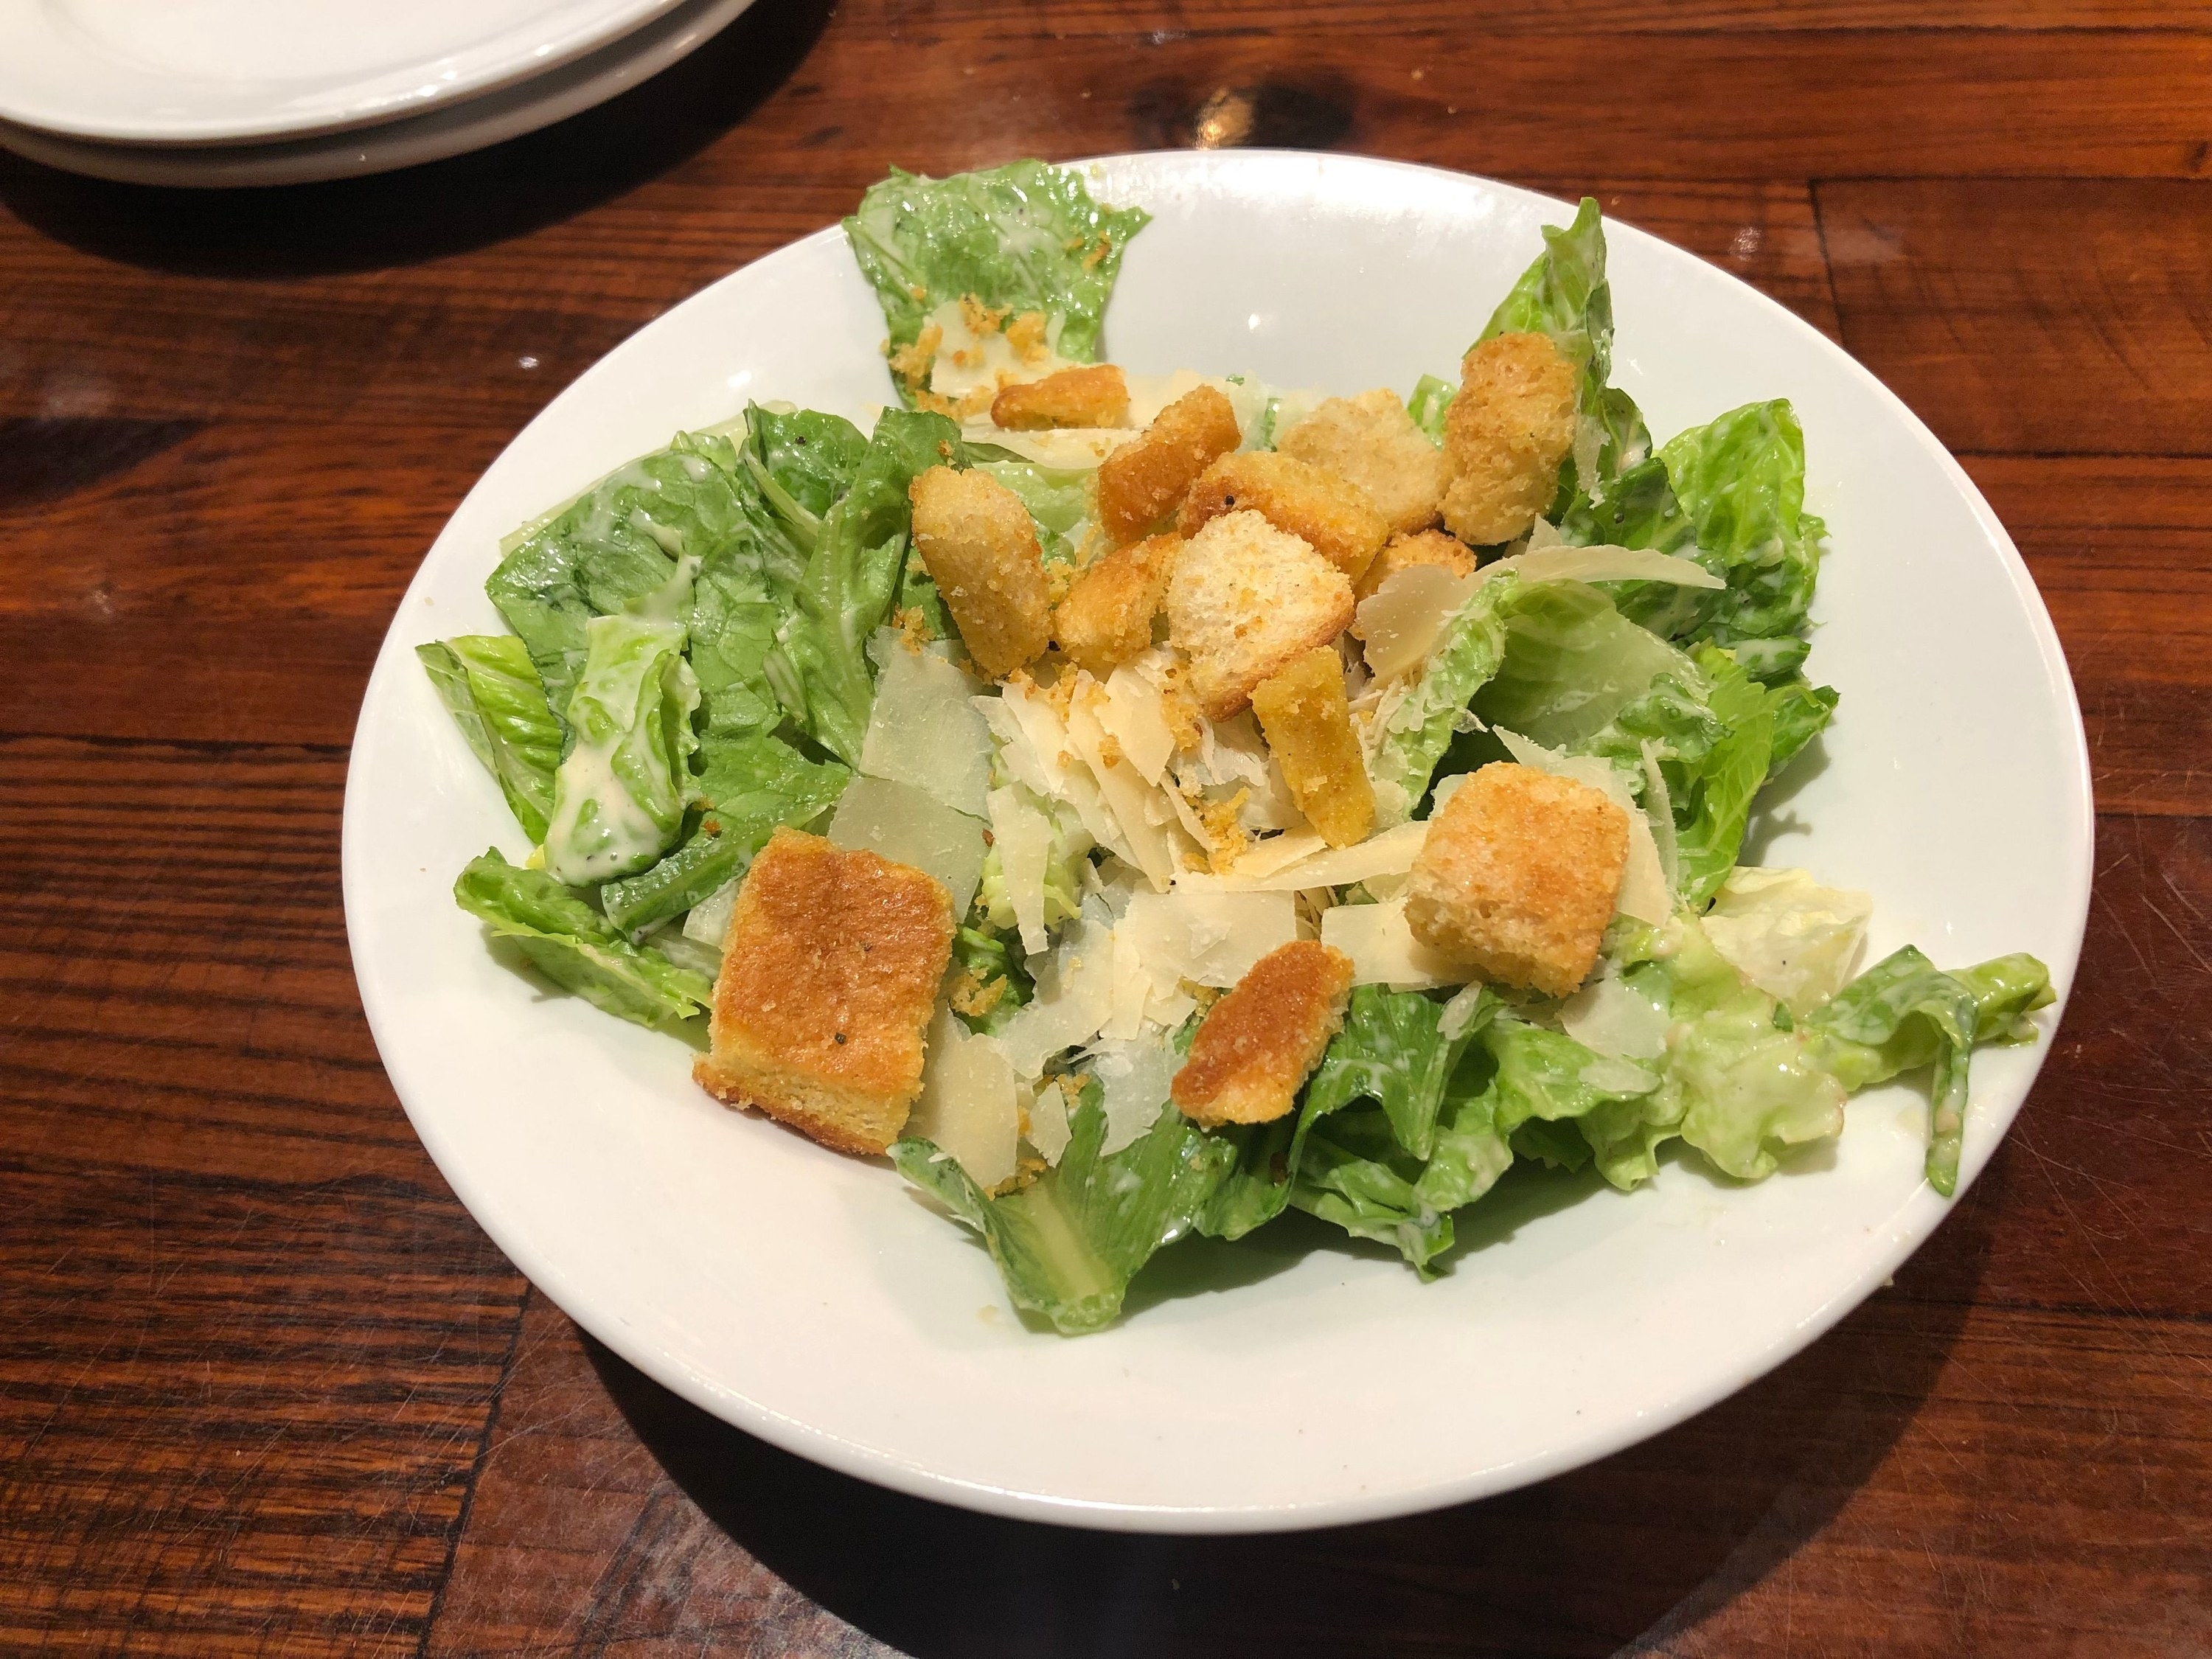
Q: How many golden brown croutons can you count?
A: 13